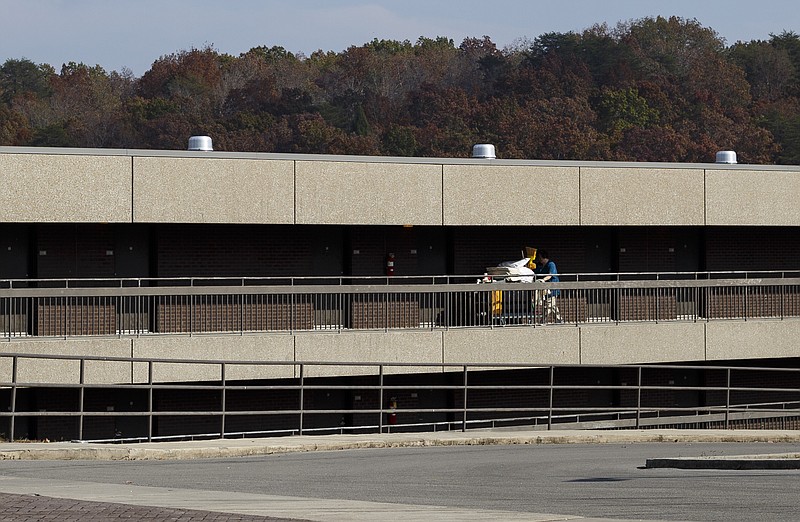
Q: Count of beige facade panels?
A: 12